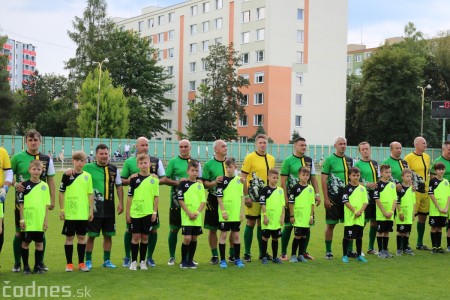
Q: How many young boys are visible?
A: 11